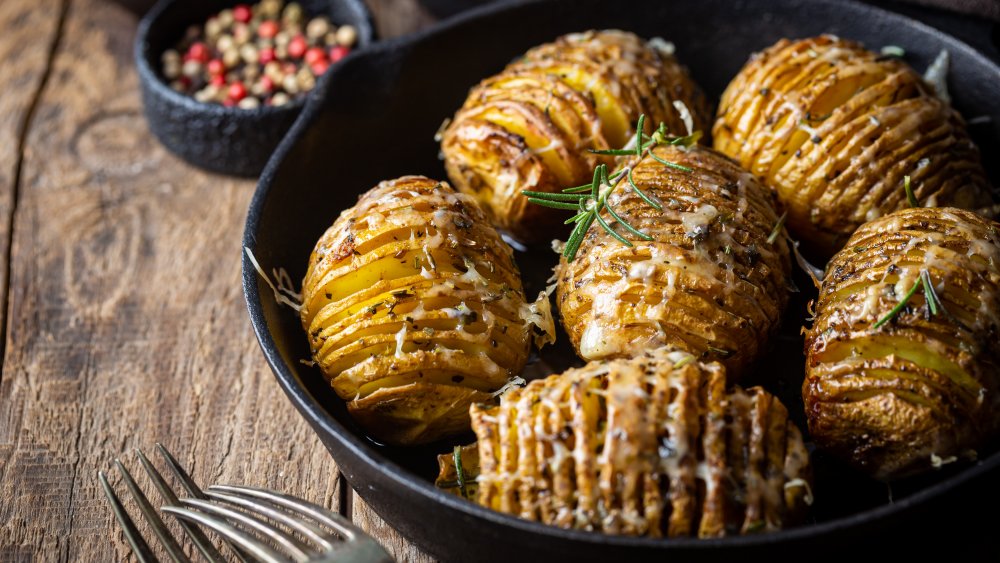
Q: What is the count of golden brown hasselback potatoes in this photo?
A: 6